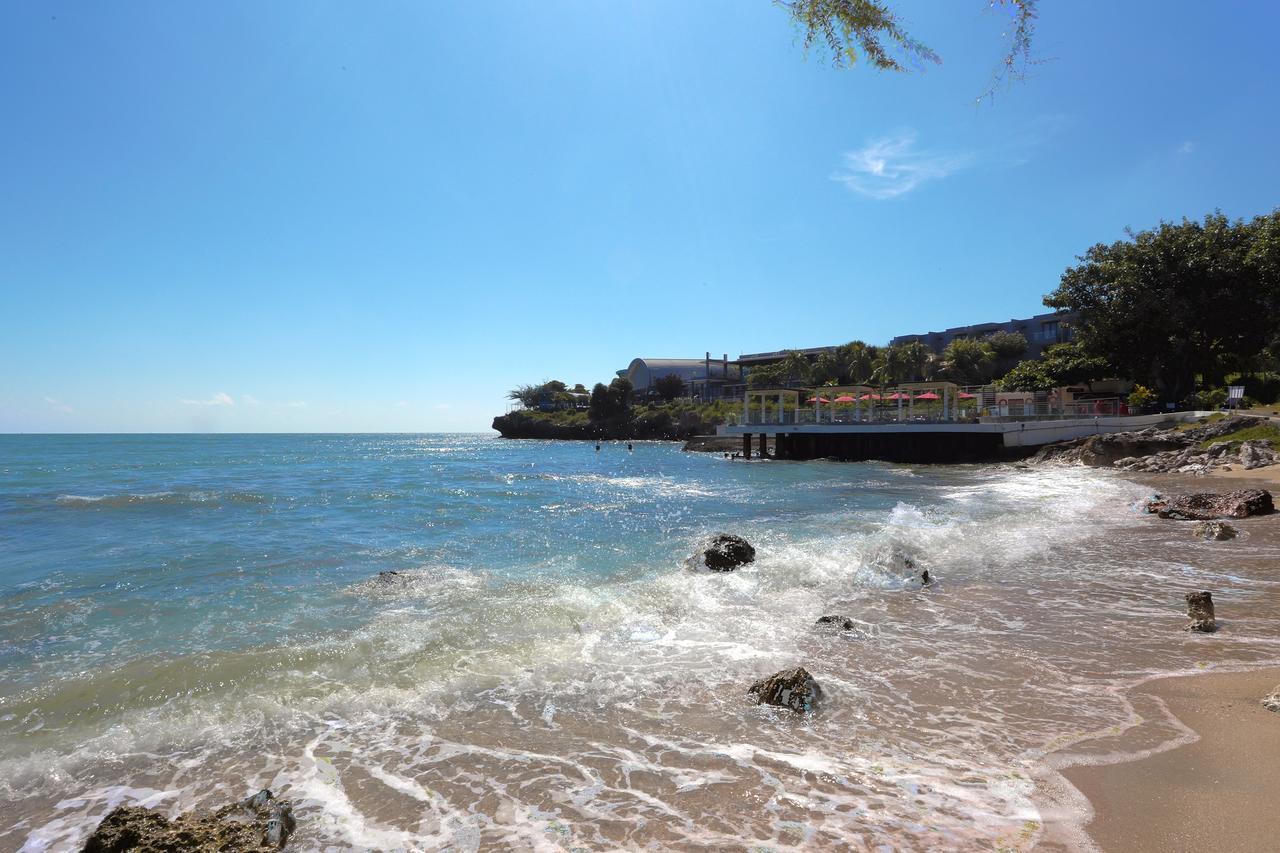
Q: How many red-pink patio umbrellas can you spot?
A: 6